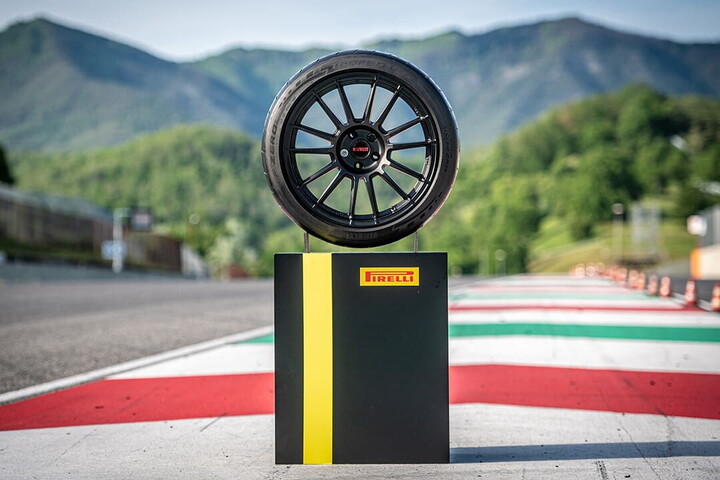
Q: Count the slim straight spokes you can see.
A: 14